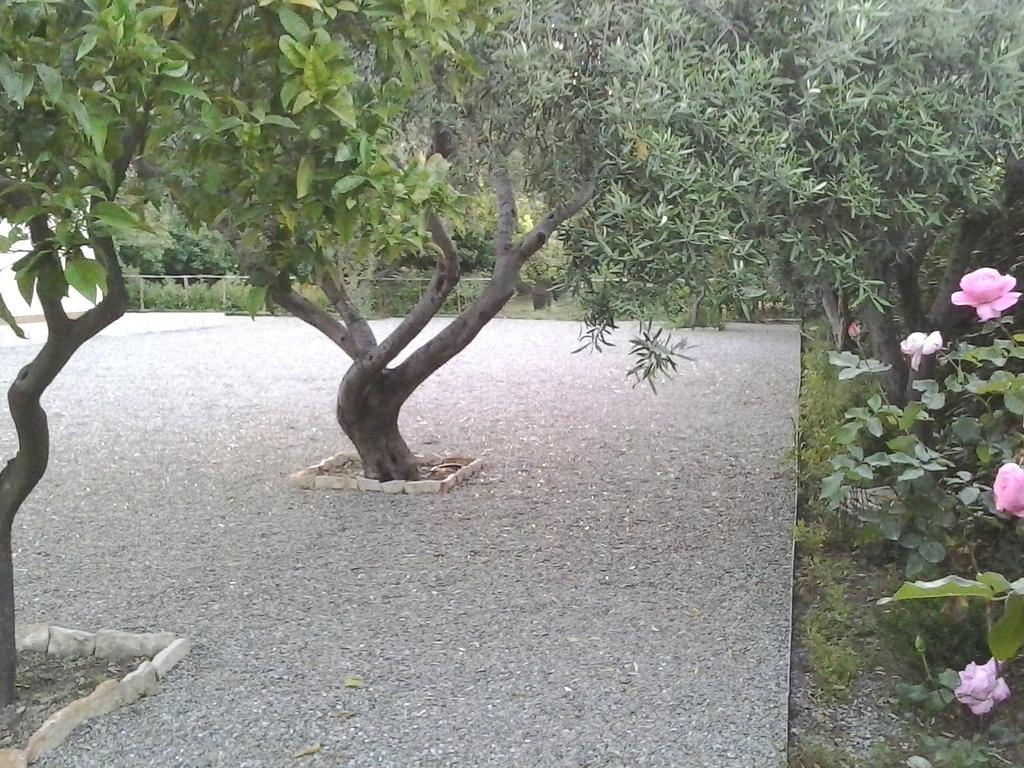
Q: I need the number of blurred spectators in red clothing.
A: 0